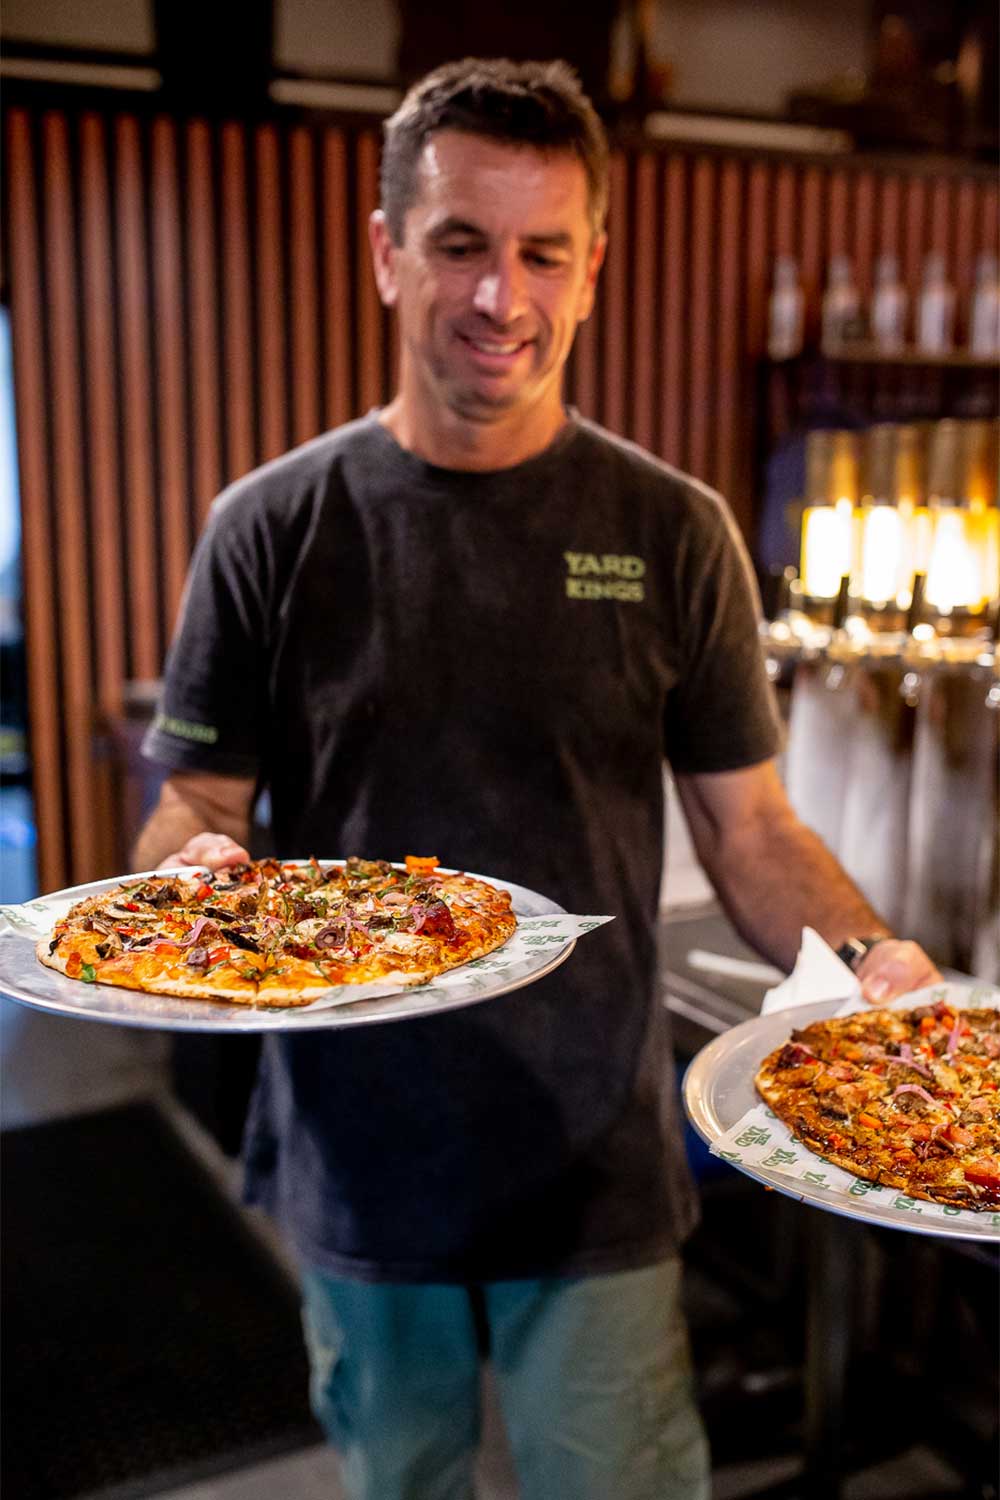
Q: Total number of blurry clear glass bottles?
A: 5